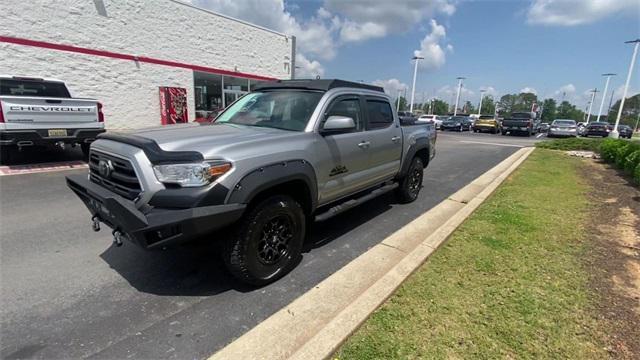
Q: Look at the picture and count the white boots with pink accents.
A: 0